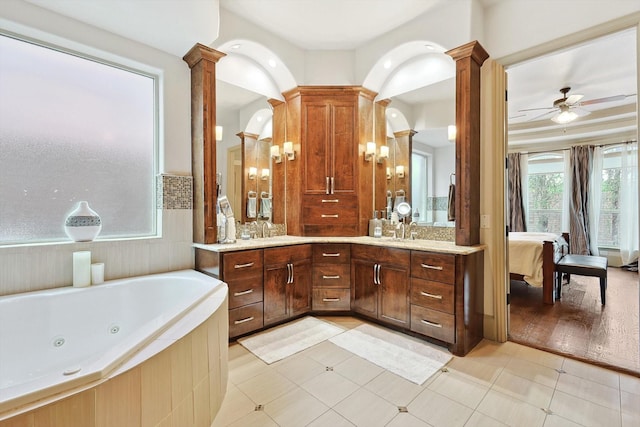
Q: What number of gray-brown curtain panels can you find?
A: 2